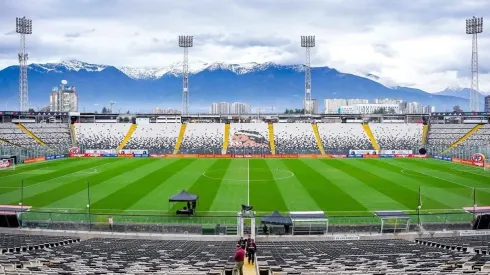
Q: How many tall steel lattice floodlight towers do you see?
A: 4